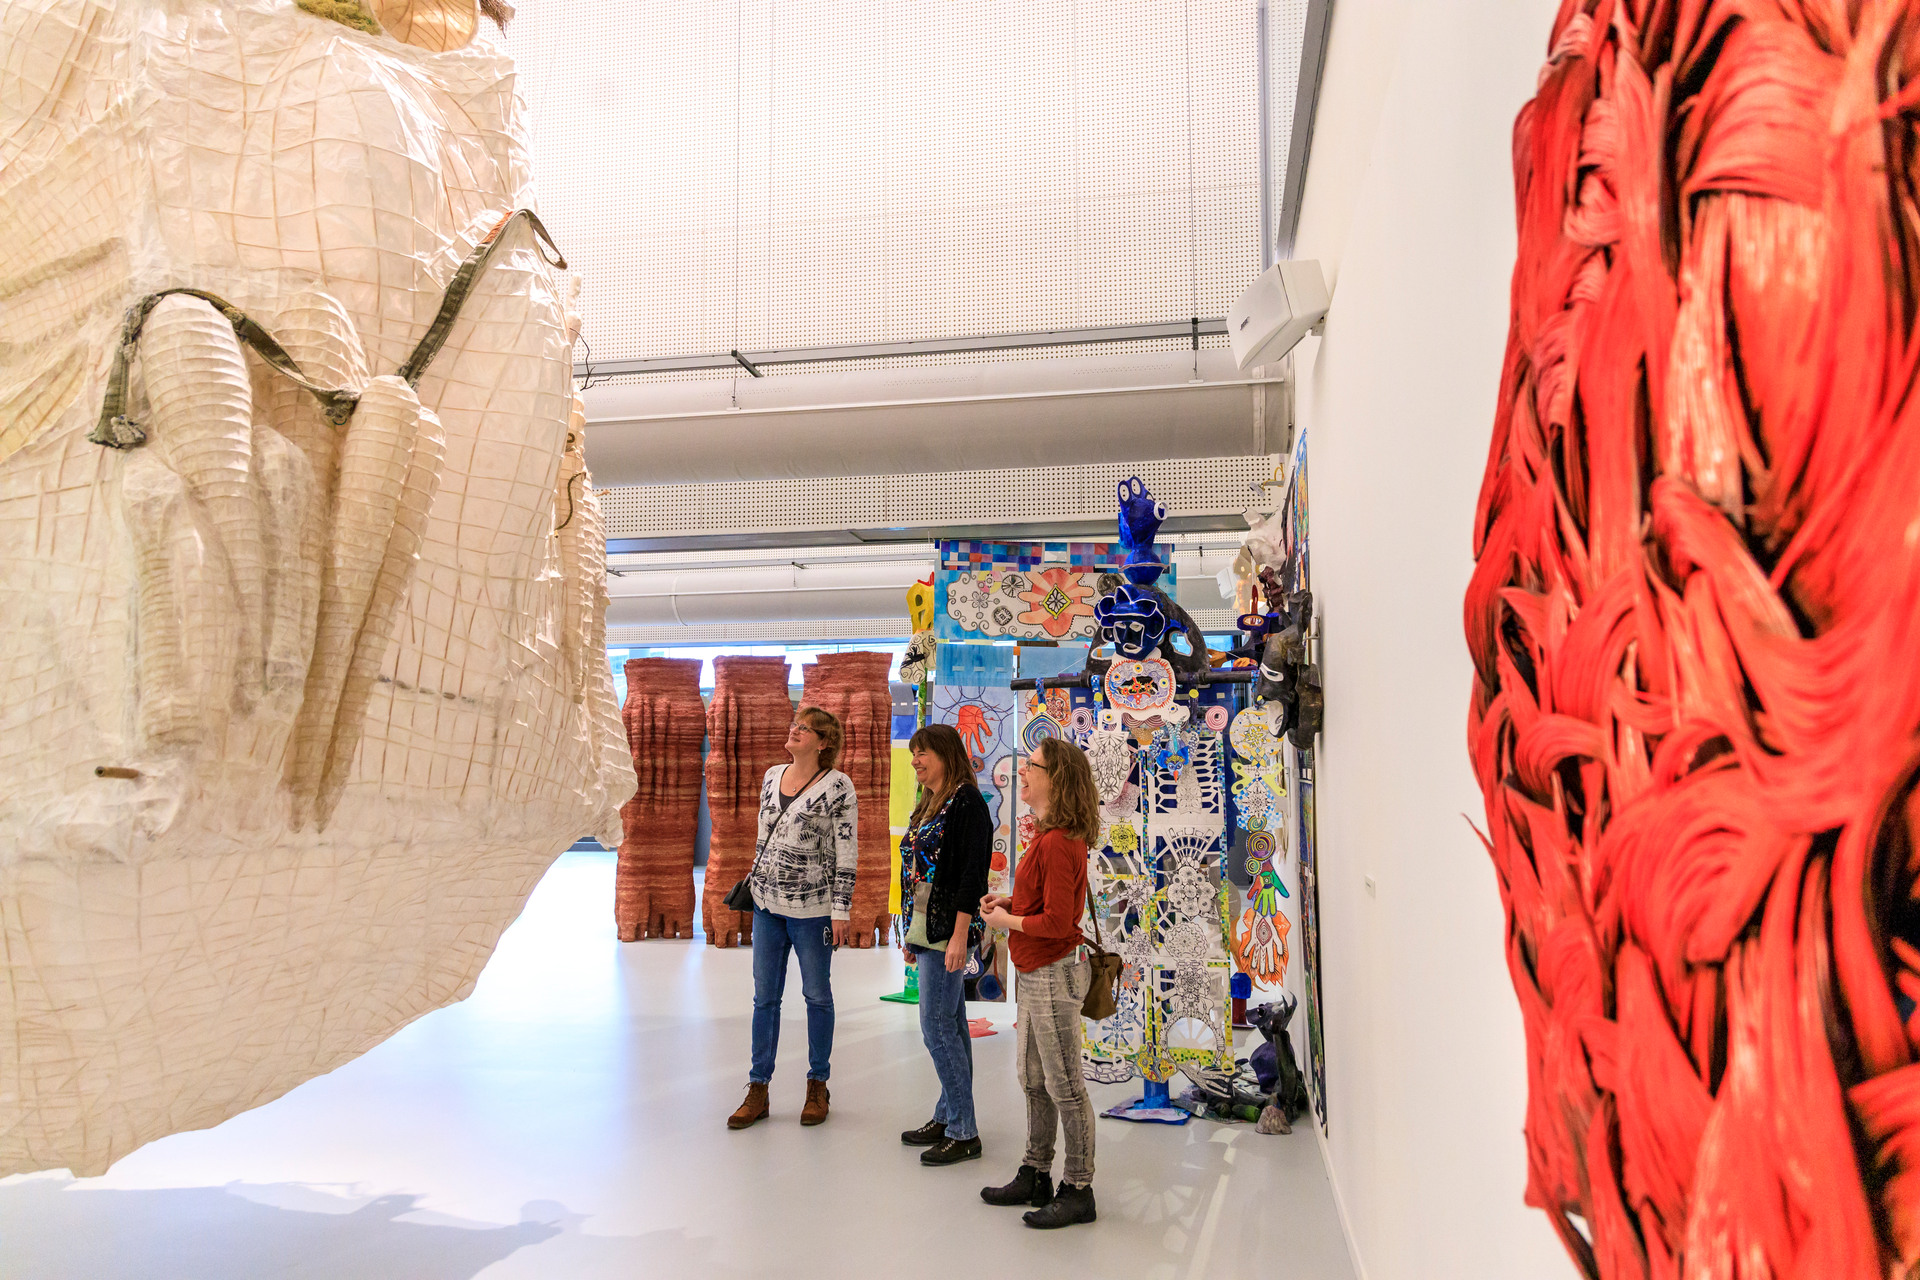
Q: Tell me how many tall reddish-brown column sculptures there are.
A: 3